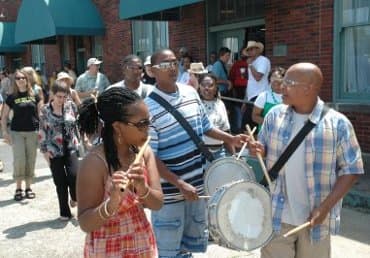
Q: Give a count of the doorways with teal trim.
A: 1